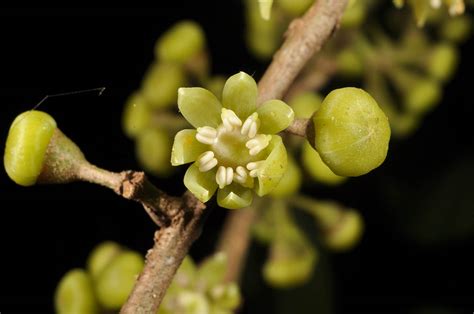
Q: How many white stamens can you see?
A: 8